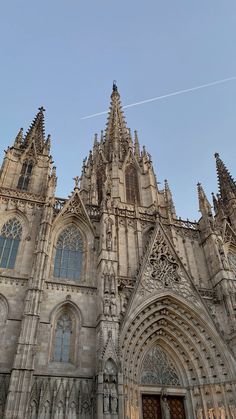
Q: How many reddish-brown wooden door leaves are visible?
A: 2